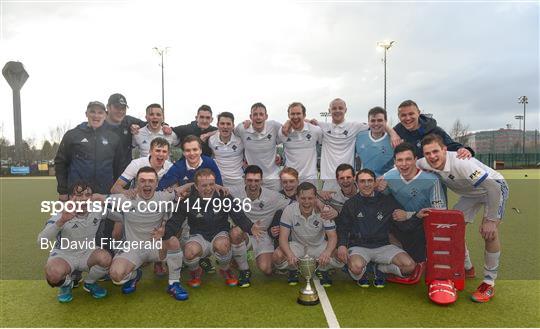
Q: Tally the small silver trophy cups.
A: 1